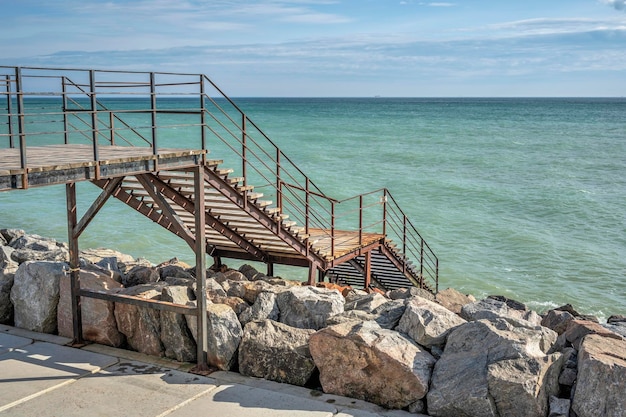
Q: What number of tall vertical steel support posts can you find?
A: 2